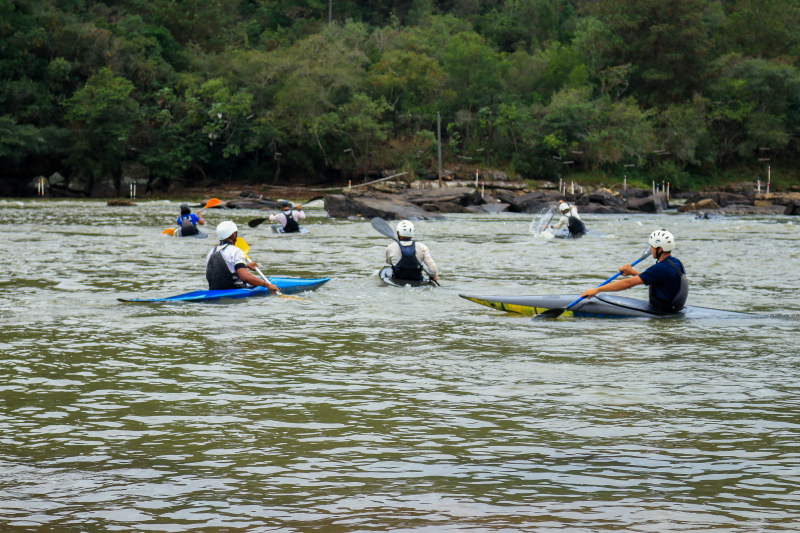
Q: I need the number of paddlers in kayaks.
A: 6